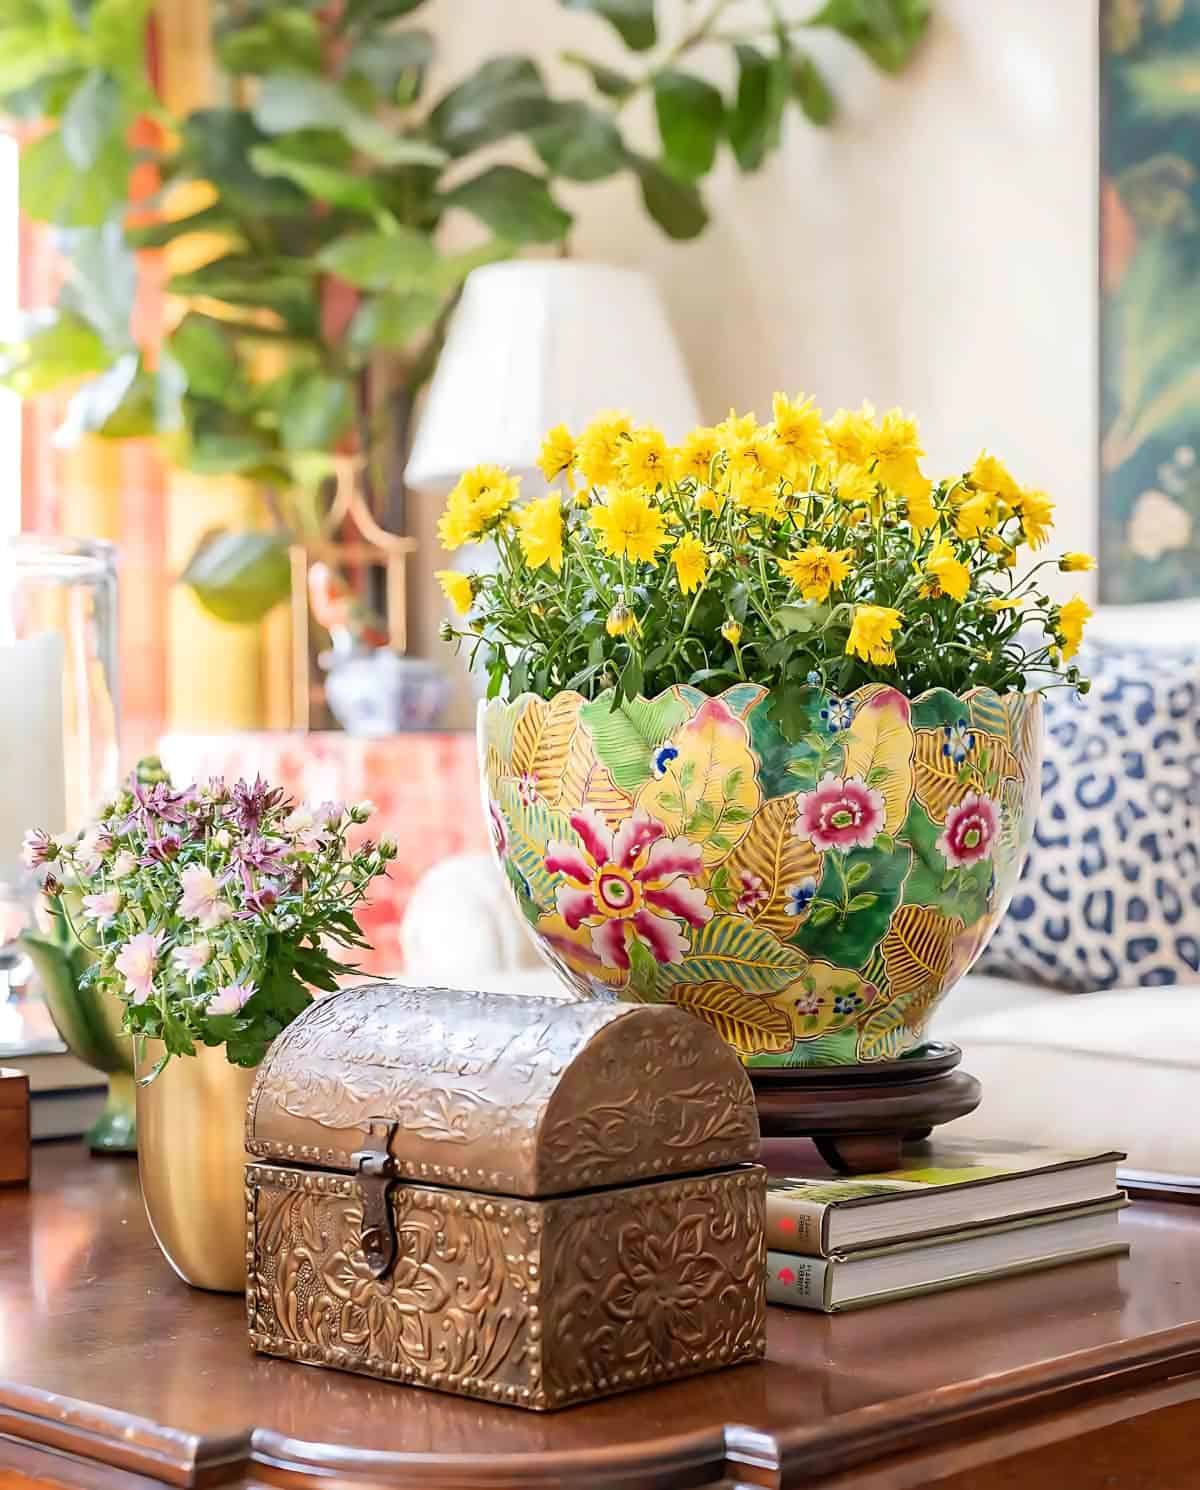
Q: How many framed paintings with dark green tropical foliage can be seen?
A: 1